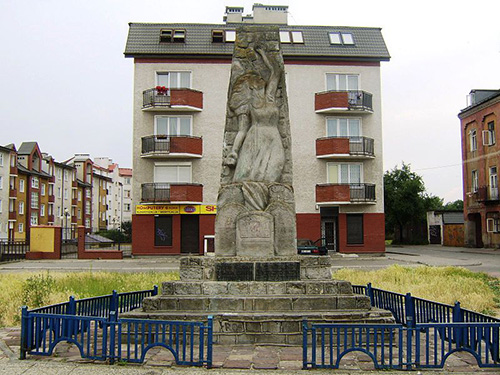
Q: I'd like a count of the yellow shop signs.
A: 1